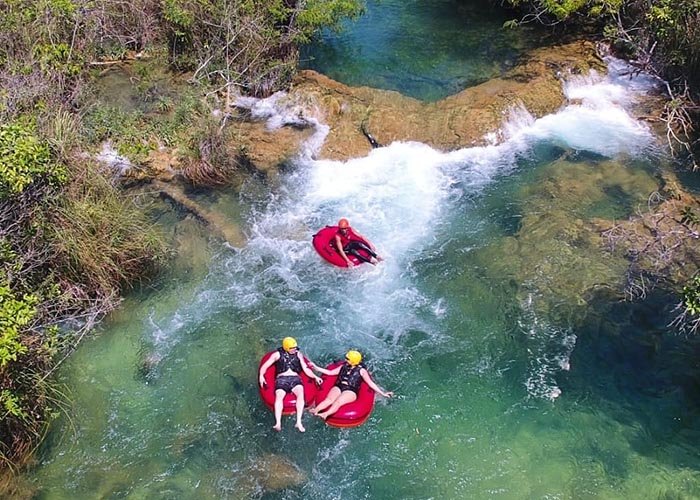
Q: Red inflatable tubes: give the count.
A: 3